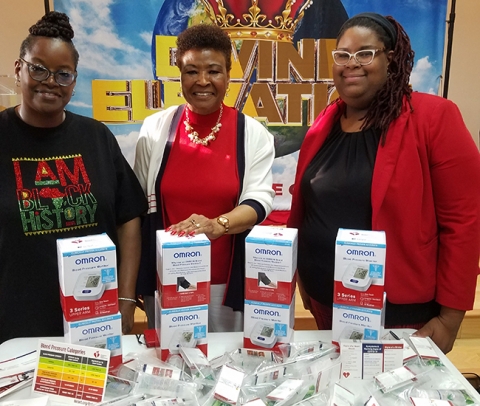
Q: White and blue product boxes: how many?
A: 8